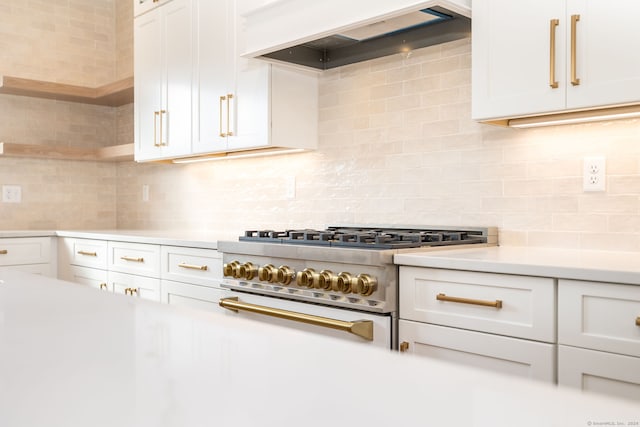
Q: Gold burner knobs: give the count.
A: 8